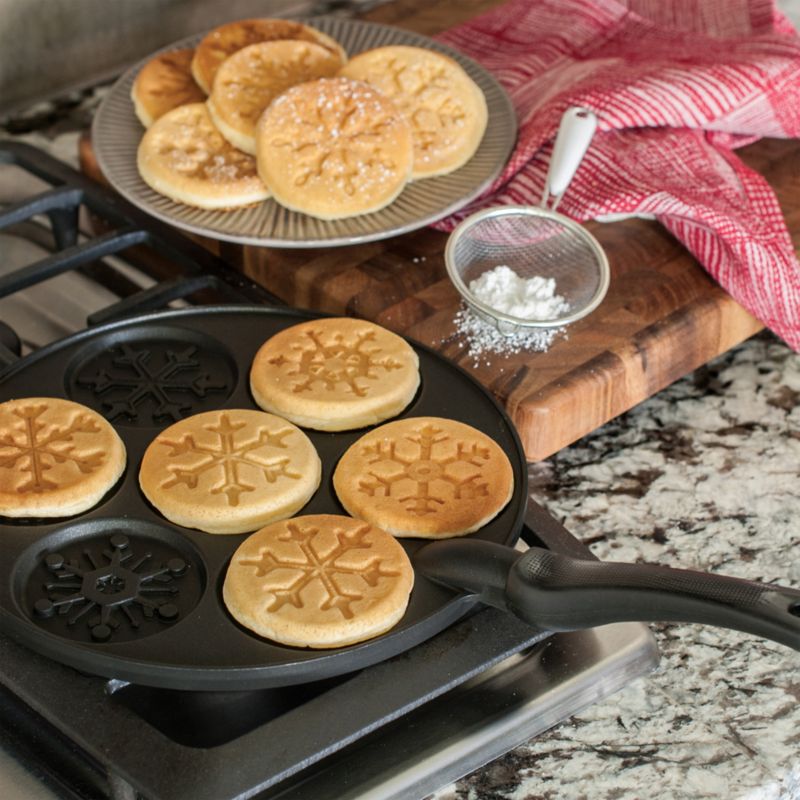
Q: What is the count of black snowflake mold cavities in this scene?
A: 2